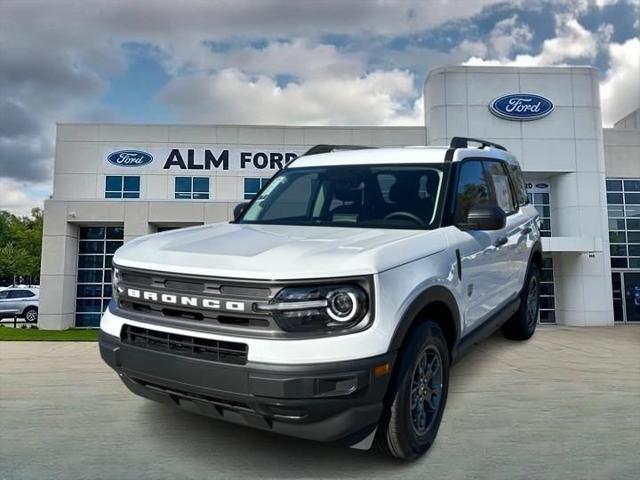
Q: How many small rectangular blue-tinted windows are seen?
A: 3